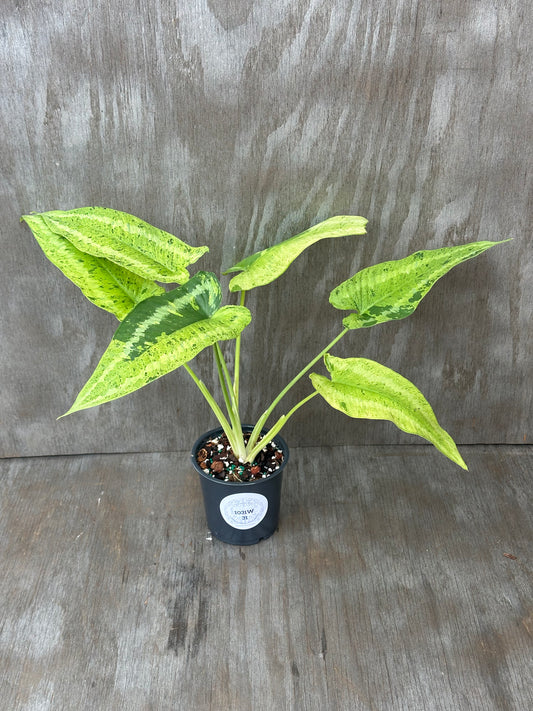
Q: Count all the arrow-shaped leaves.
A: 6